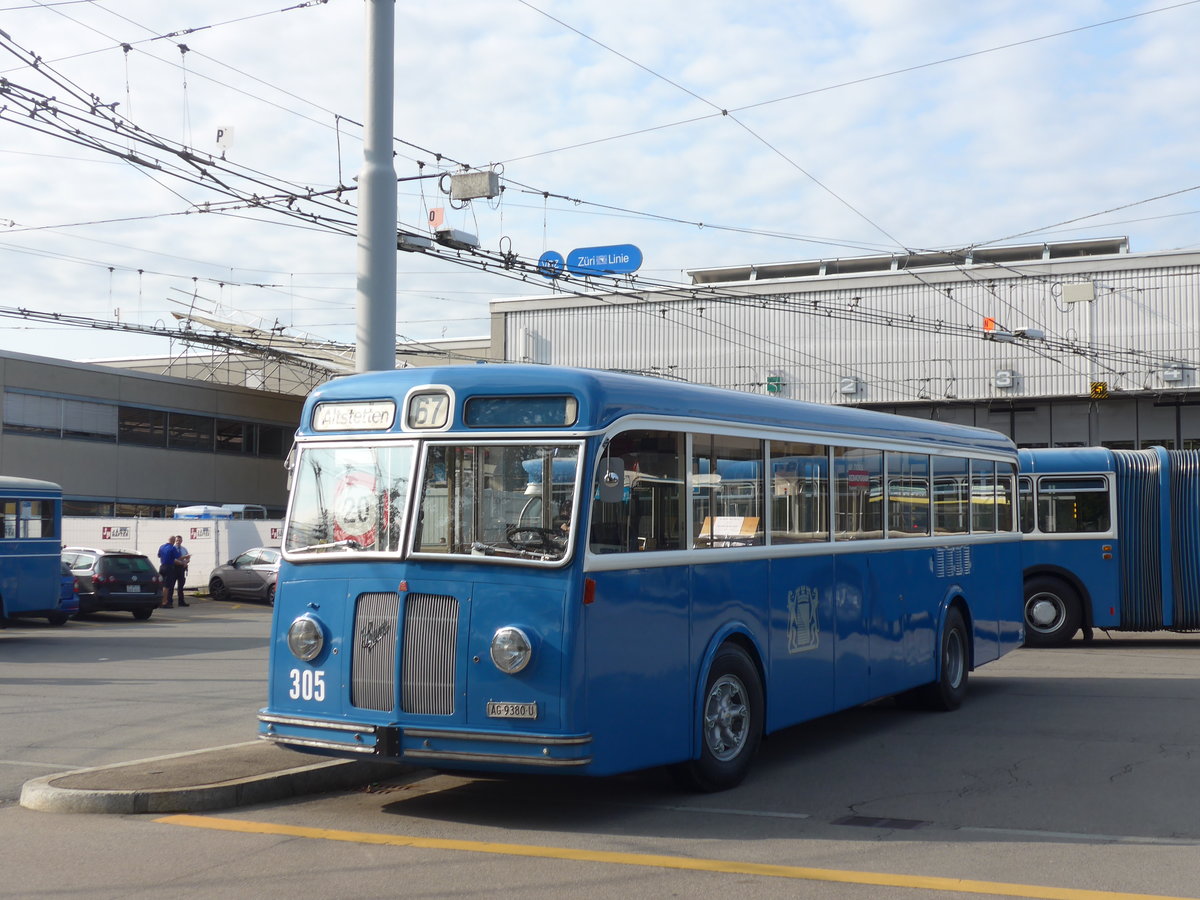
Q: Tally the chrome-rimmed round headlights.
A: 2